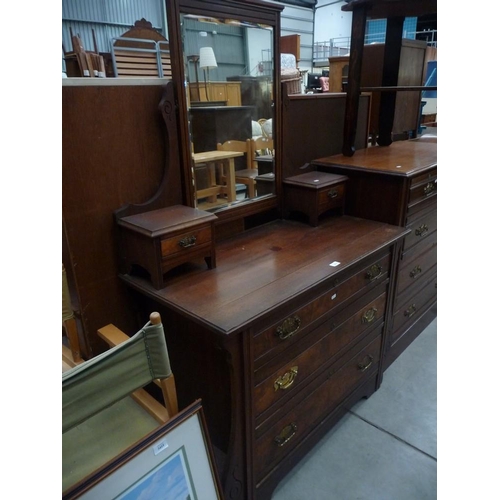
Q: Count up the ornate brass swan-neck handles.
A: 12